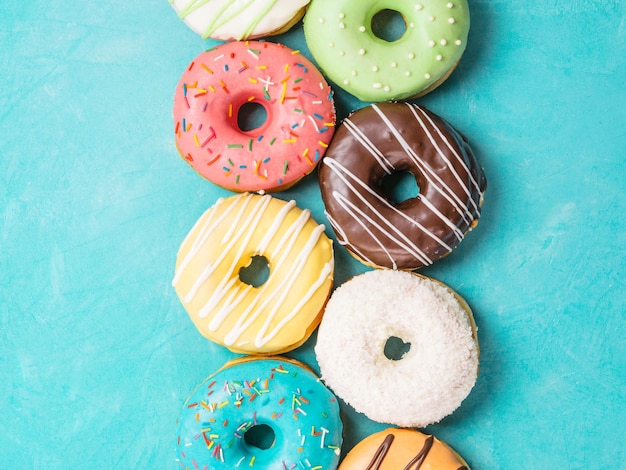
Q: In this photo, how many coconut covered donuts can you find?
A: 1